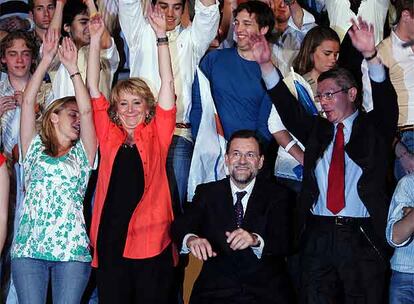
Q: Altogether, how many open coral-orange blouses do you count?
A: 1